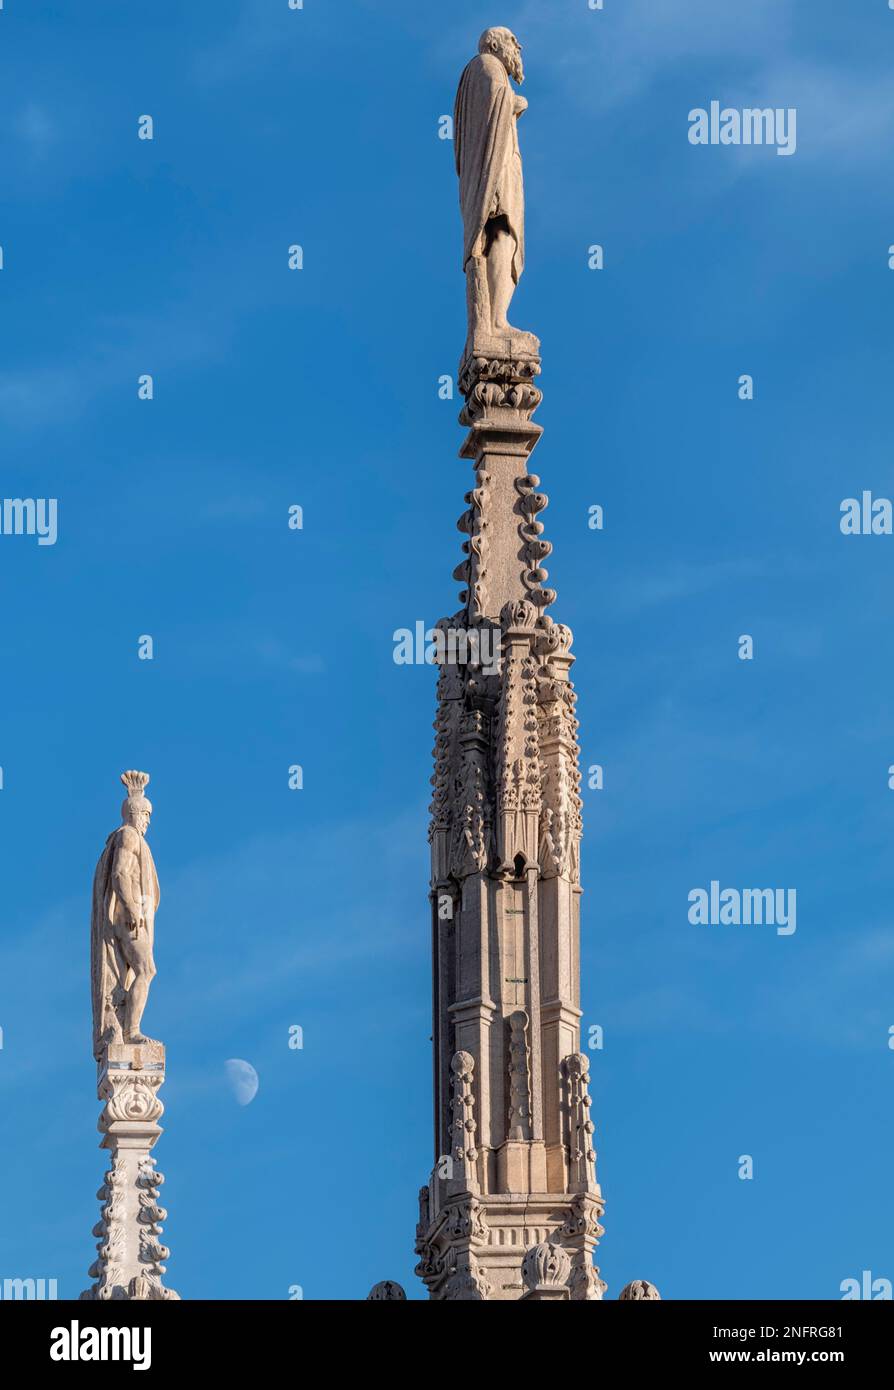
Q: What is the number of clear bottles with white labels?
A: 0